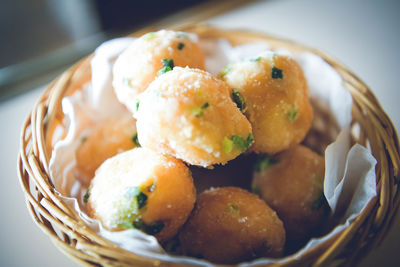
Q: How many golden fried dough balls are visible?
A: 7